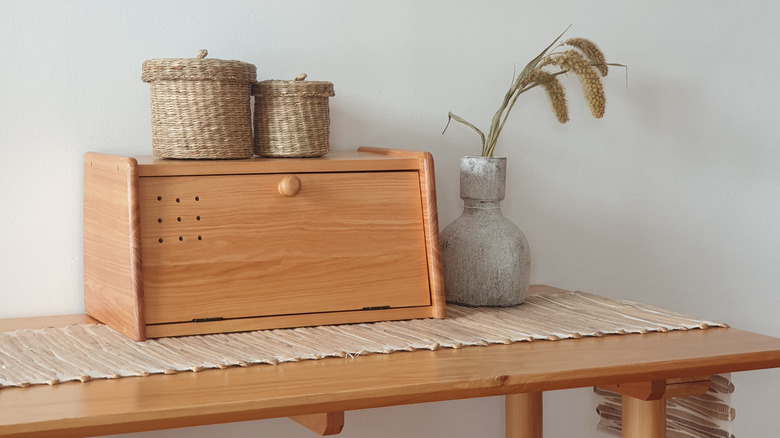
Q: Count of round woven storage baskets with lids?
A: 2